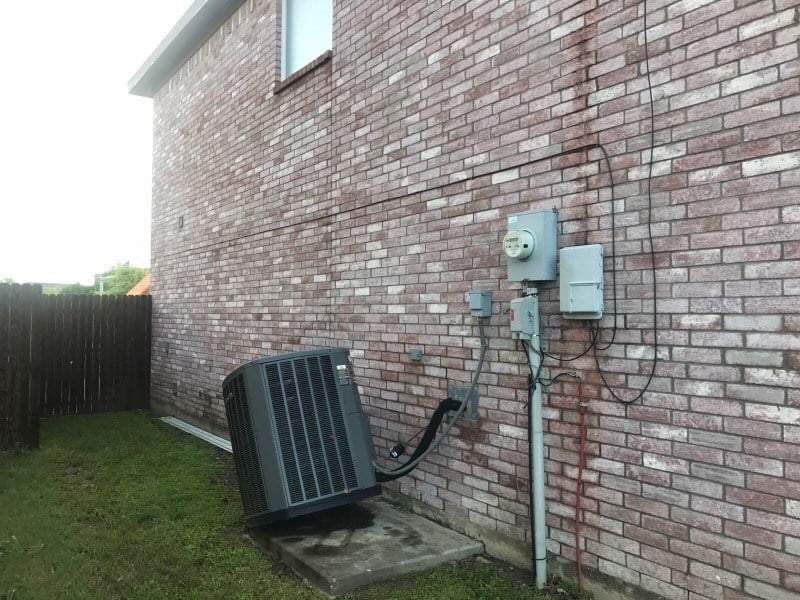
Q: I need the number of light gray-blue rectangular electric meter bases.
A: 1